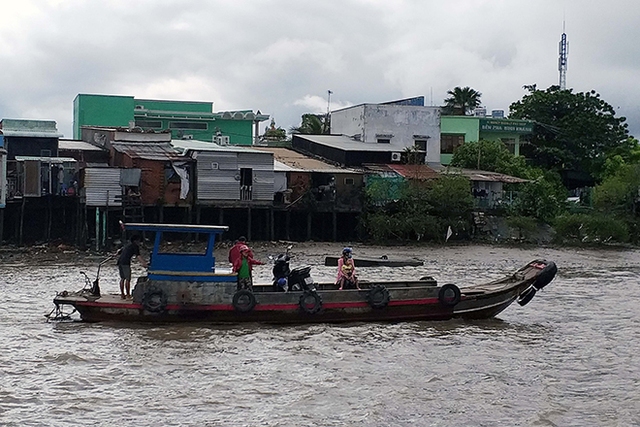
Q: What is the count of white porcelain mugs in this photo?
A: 0